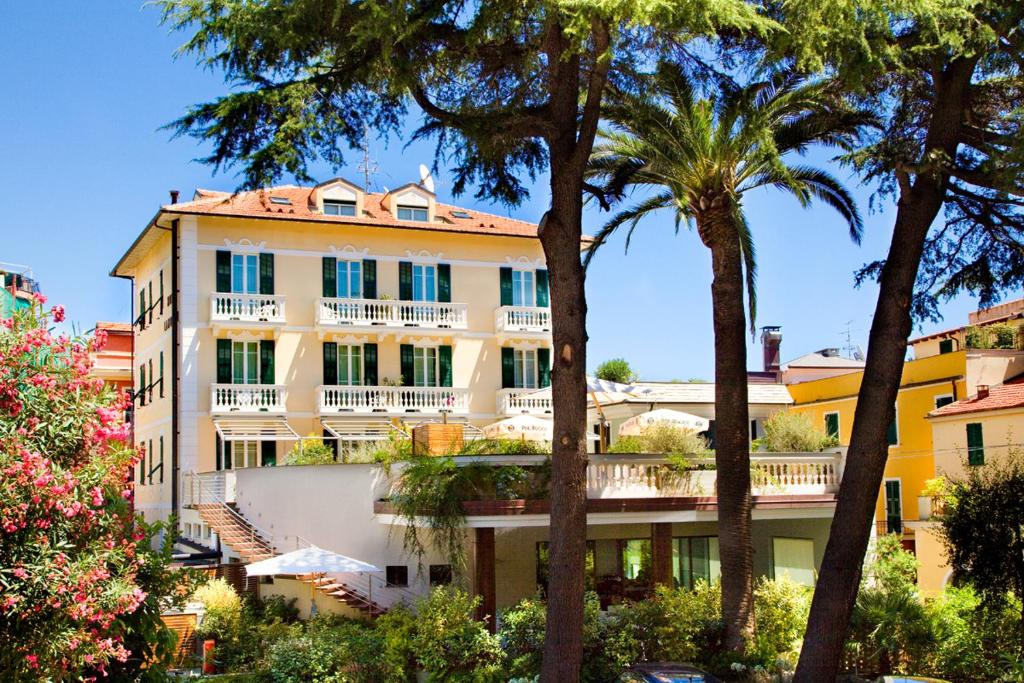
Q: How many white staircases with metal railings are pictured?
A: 1